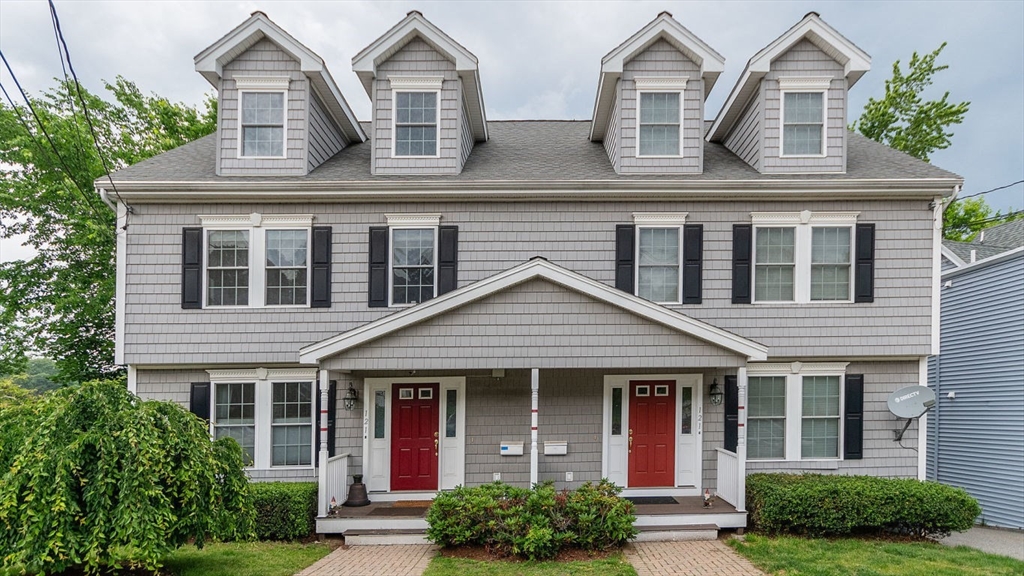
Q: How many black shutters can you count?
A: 12